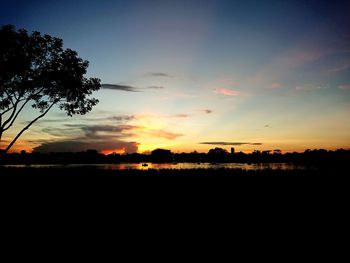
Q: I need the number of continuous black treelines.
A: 1